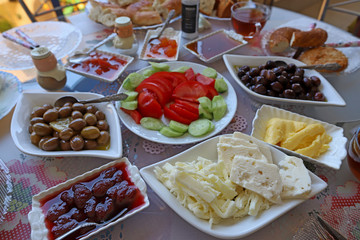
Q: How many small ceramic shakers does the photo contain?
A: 2